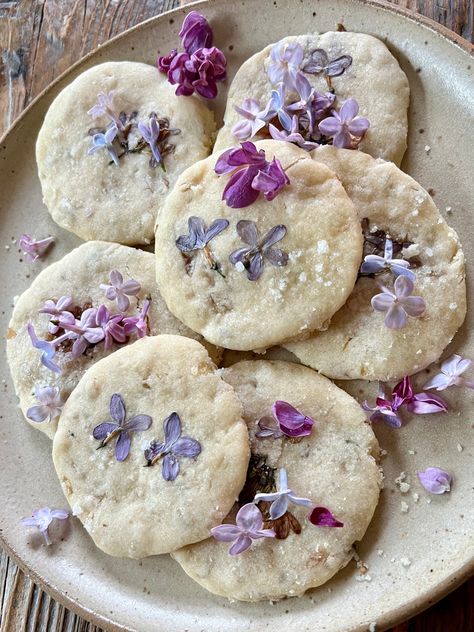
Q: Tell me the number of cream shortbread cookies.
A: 7